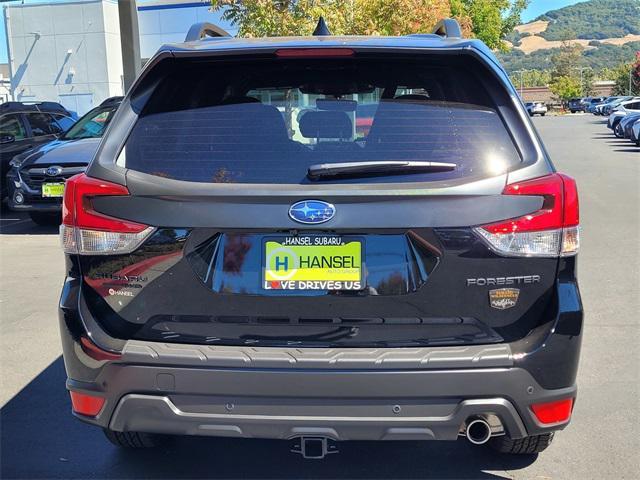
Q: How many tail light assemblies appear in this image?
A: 2